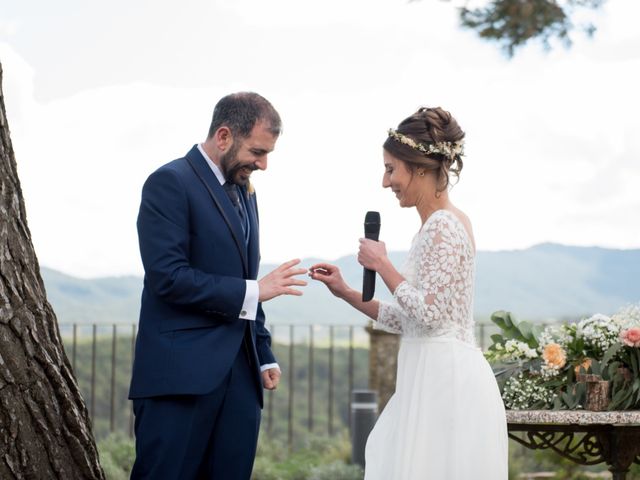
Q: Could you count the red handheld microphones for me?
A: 0